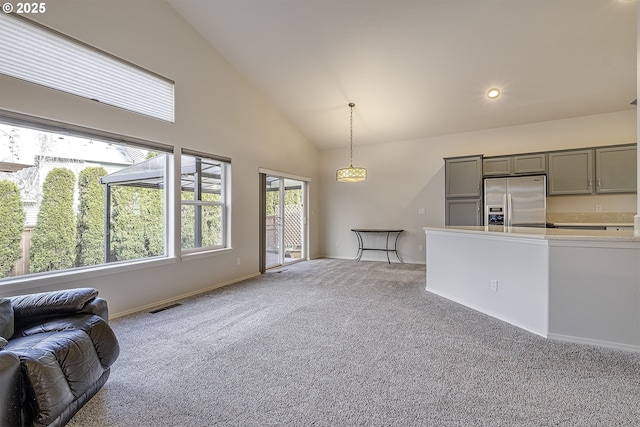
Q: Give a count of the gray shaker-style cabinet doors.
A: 6